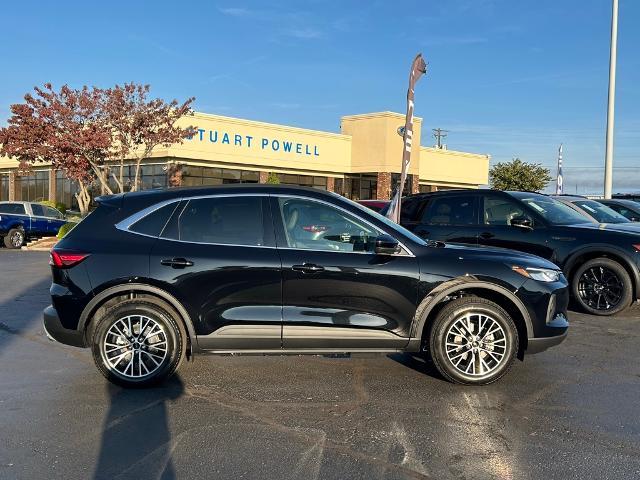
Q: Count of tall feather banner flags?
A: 2